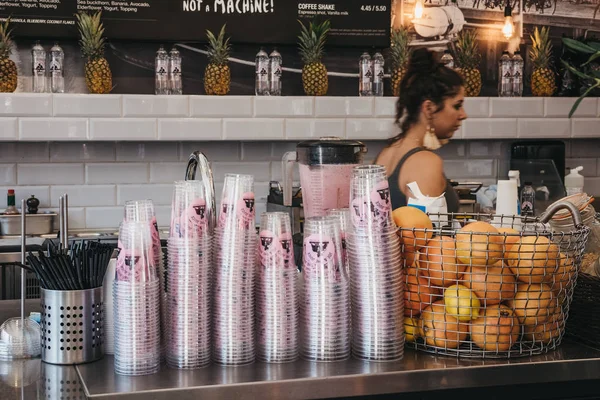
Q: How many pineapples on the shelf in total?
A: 7